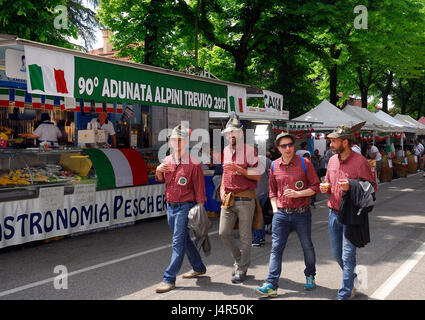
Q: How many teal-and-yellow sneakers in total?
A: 2